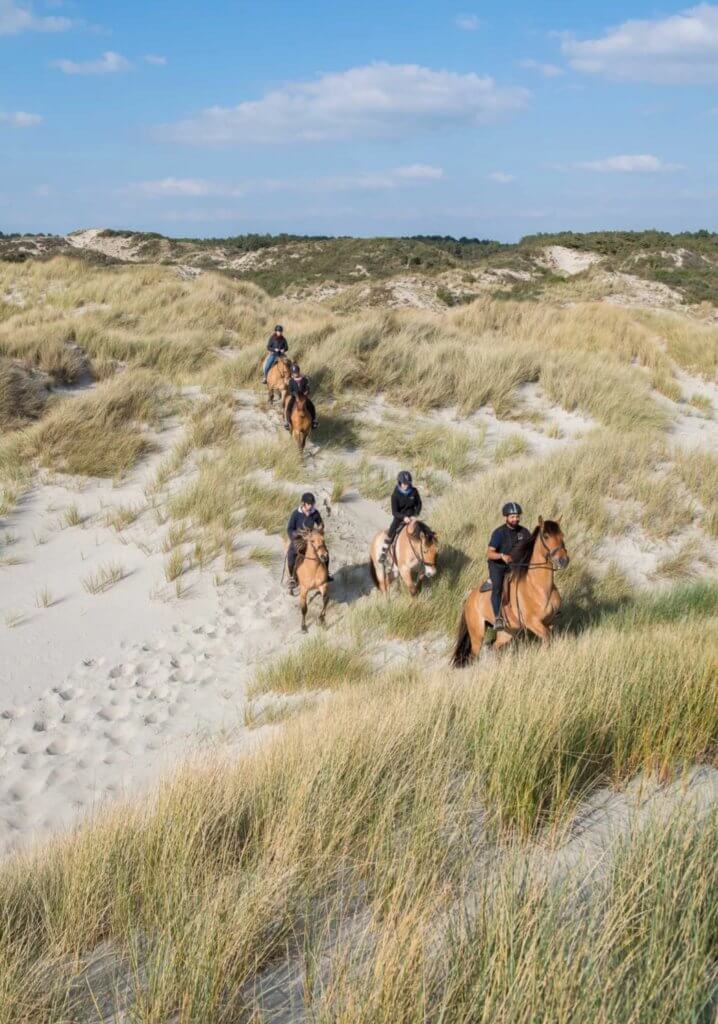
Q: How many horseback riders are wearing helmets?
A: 5